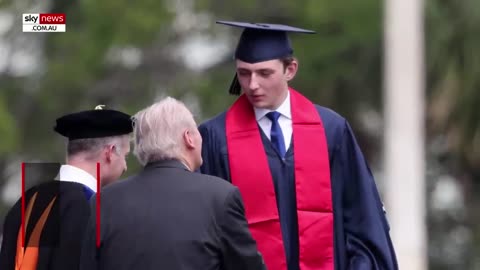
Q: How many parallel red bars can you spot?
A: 2